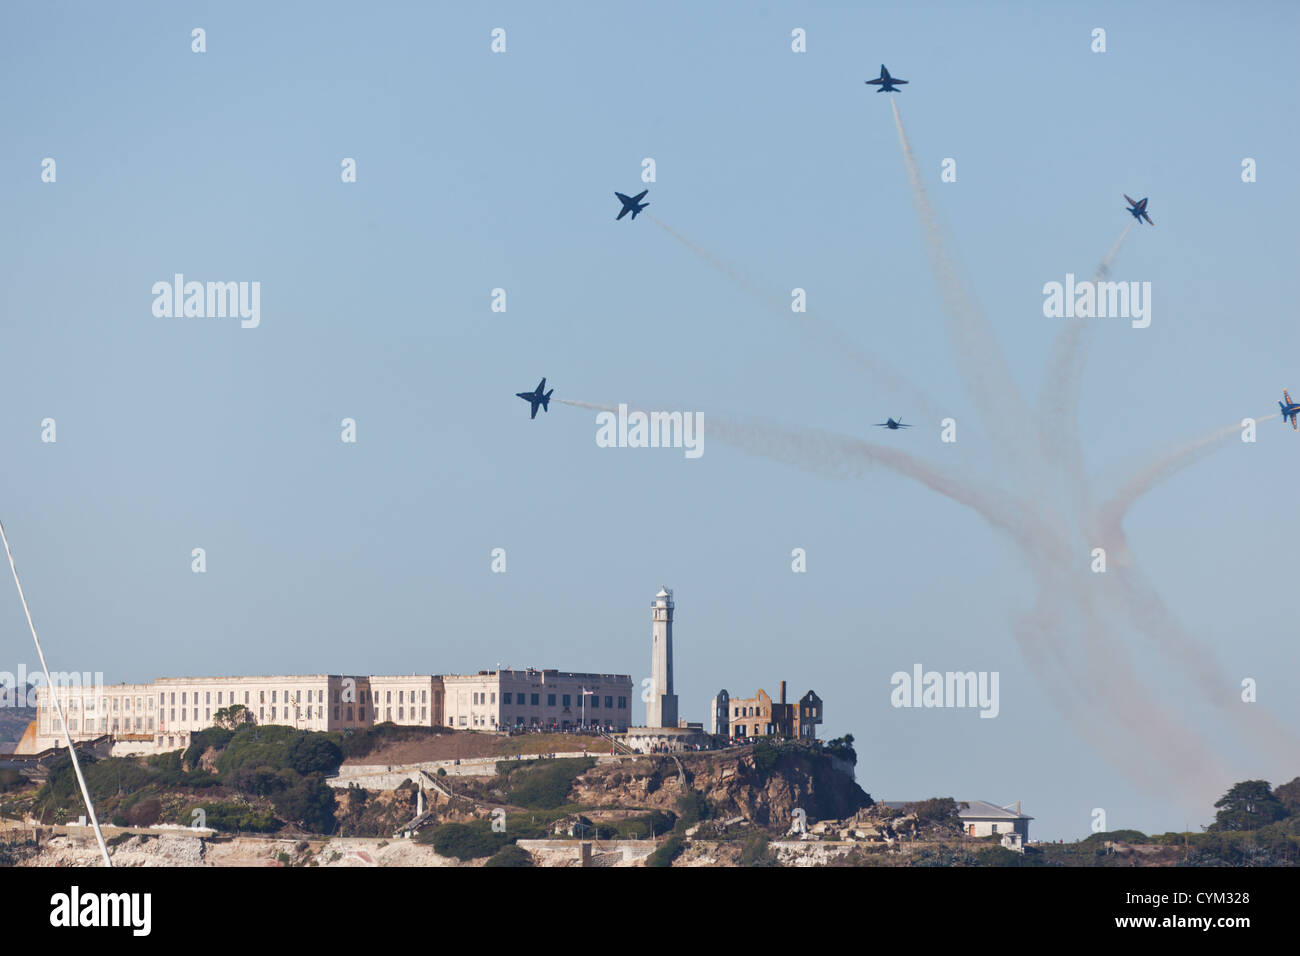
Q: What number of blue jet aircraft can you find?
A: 6